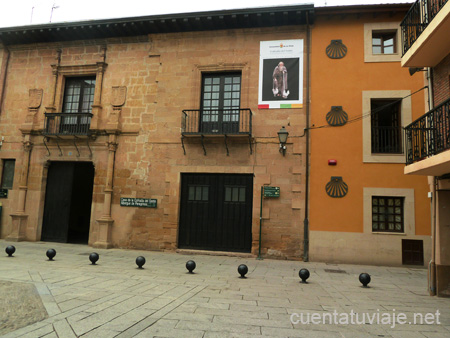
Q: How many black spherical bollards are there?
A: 8